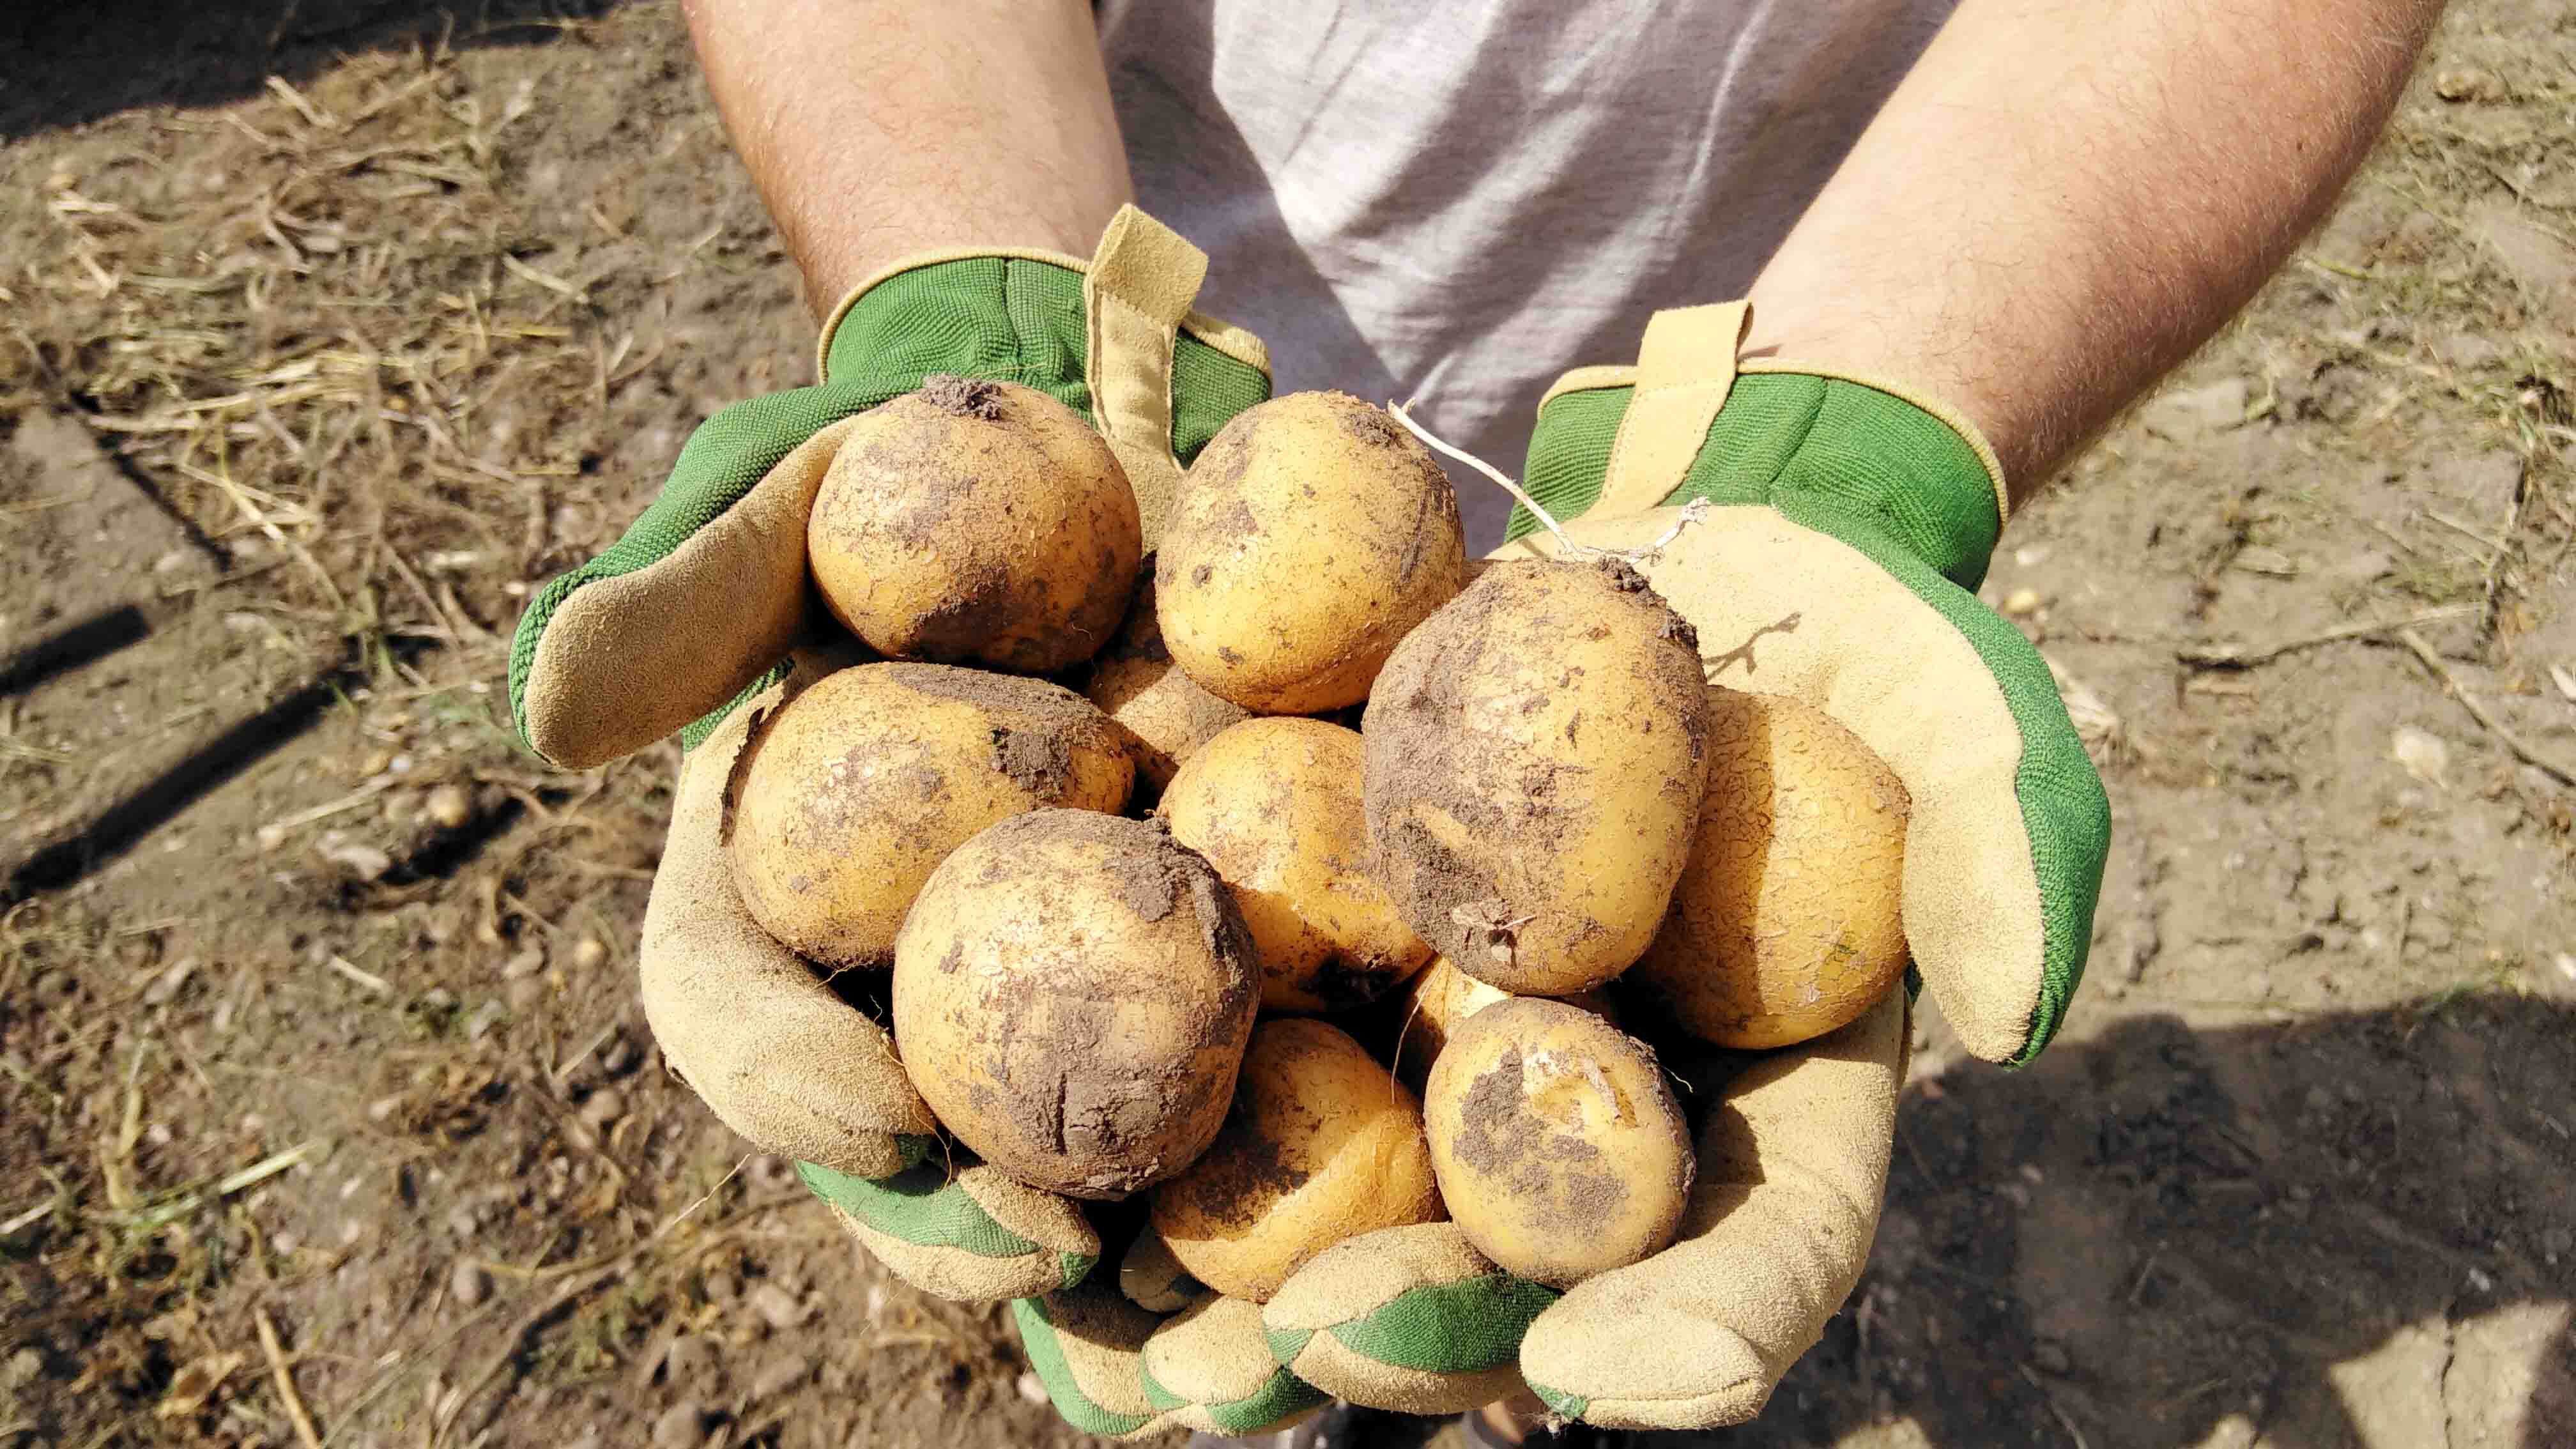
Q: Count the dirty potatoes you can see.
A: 11